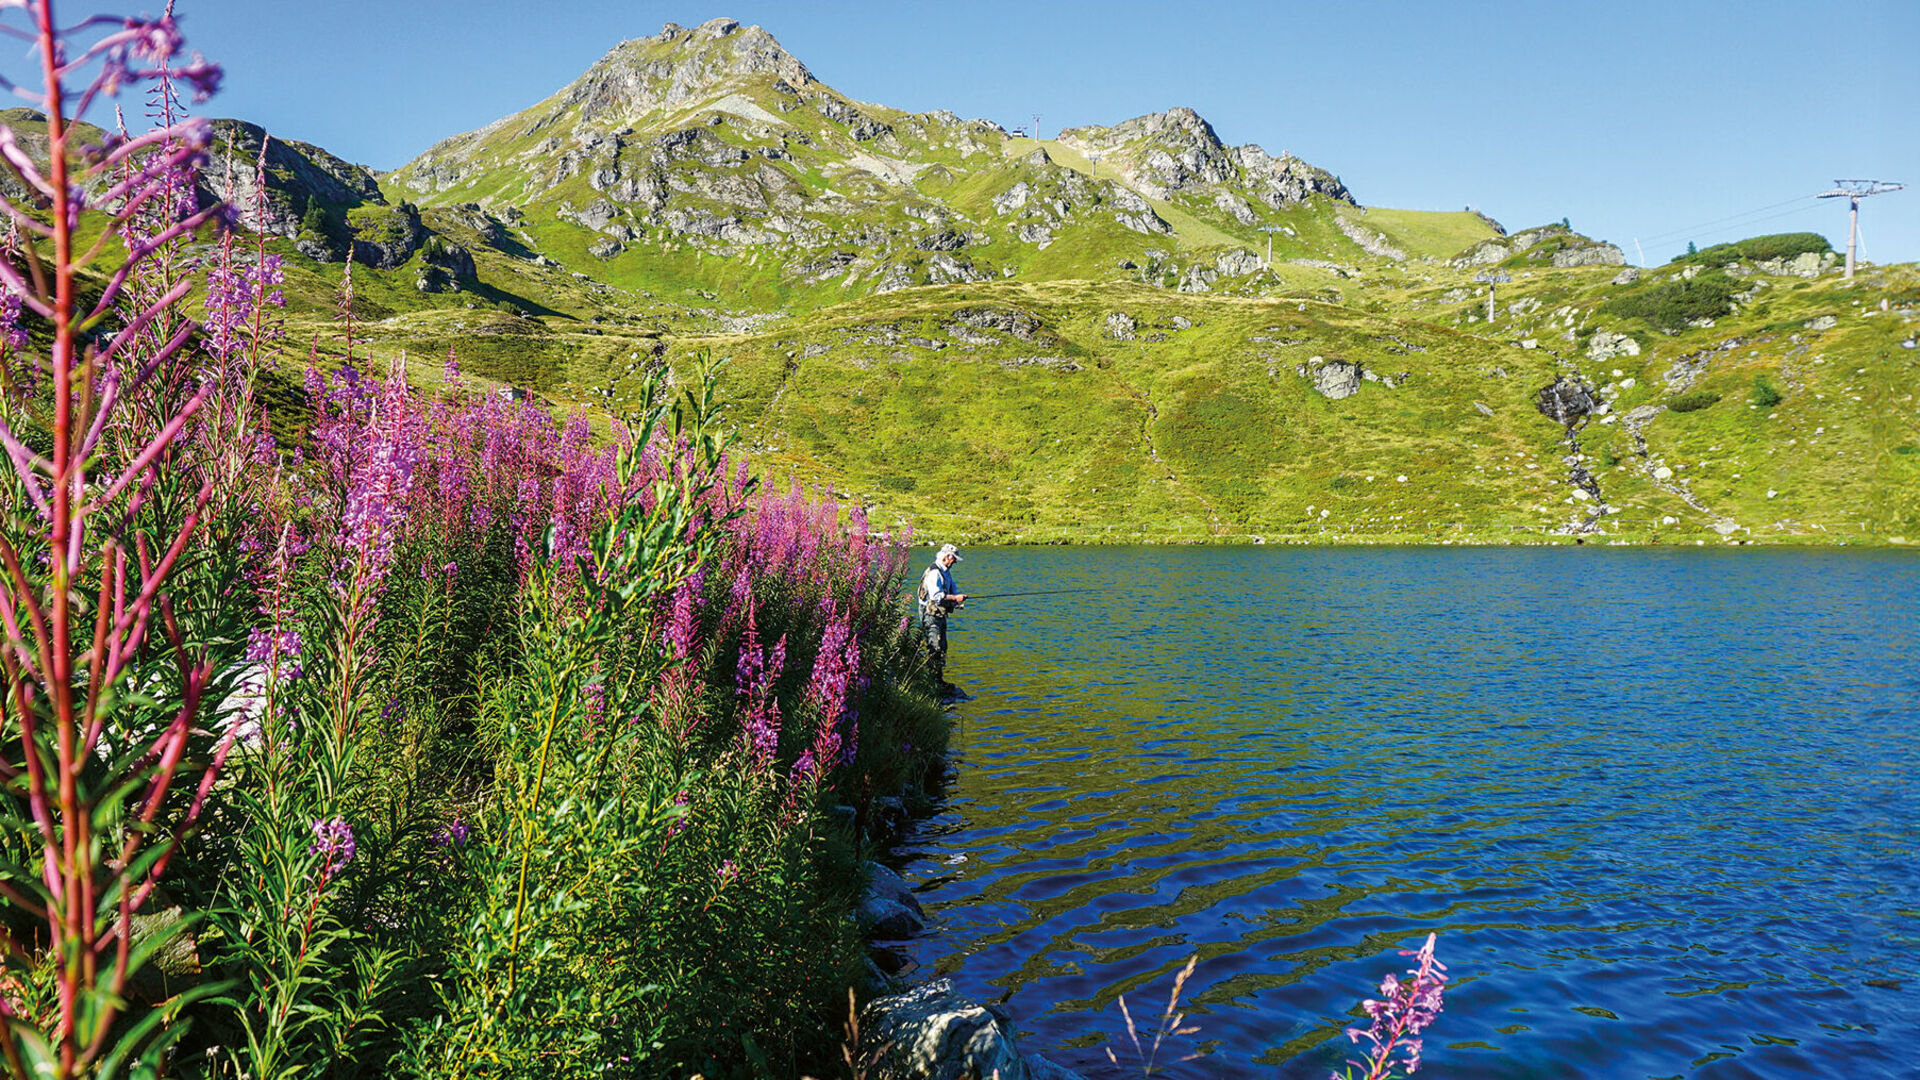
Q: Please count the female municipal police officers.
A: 0